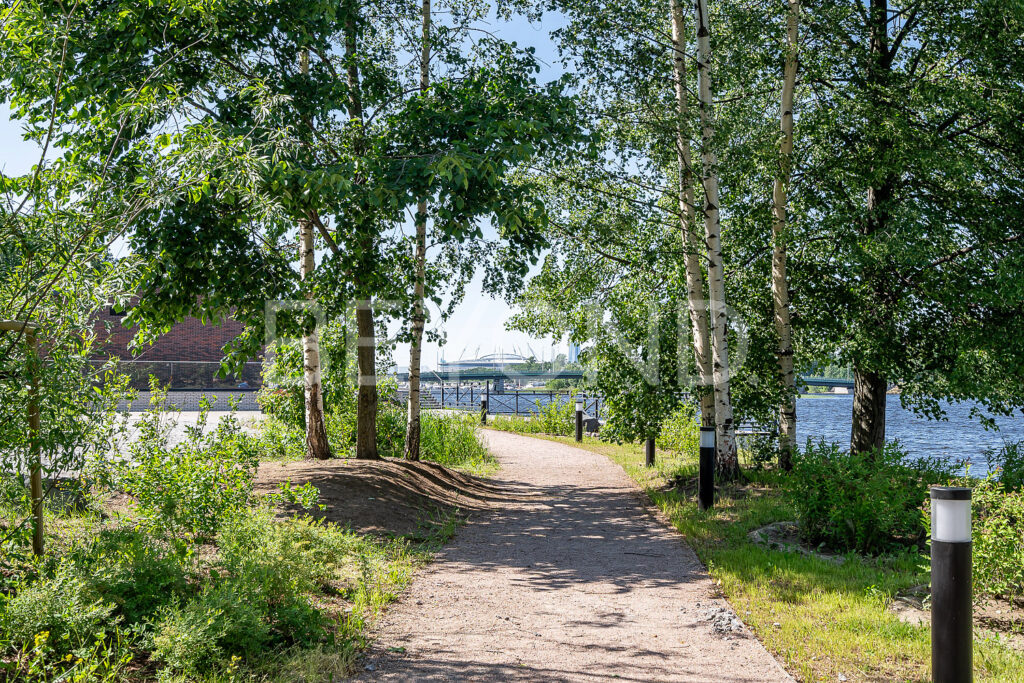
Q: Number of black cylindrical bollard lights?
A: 5